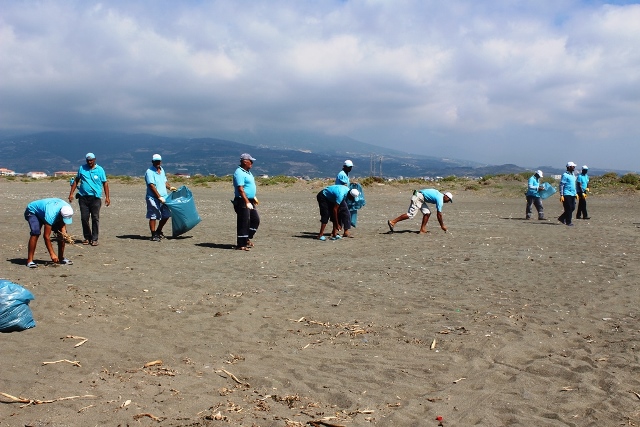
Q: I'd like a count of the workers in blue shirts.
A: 10